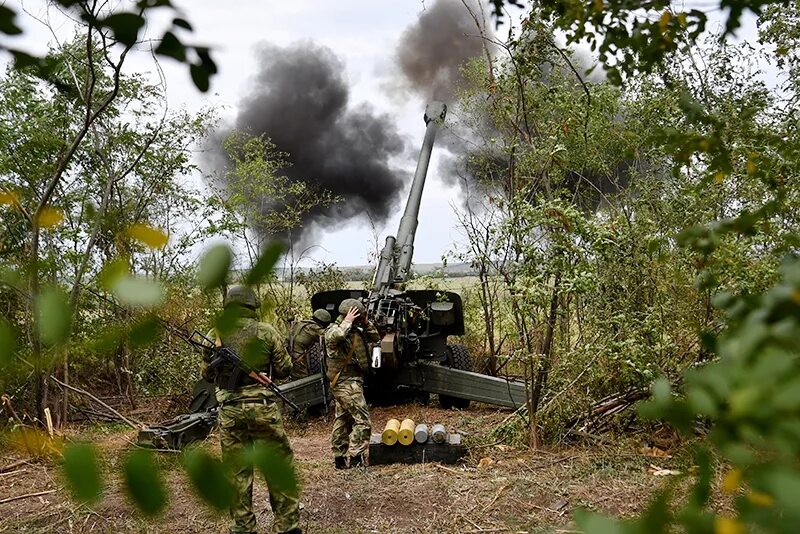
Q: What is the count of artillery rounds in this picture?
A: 4